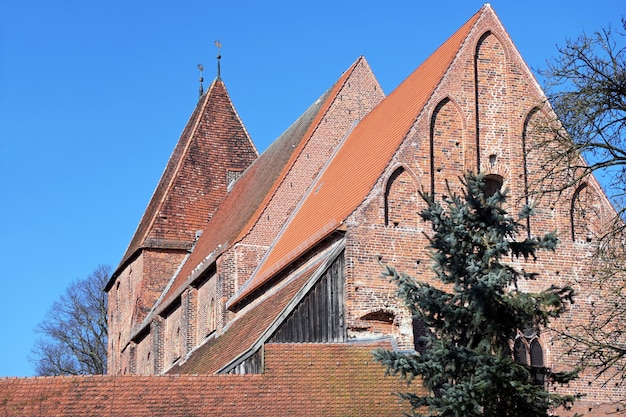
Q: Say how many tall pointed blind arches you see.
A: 5